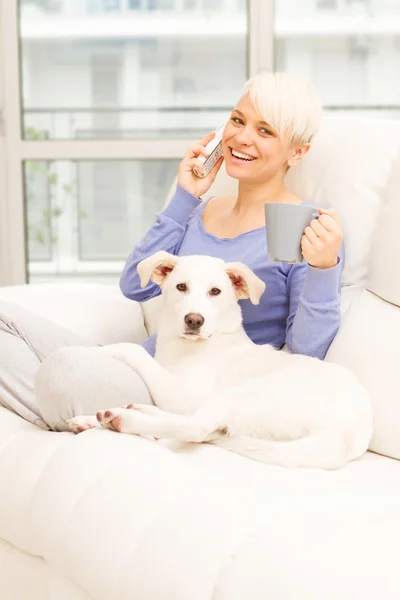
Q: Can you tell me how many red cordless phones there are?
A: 0